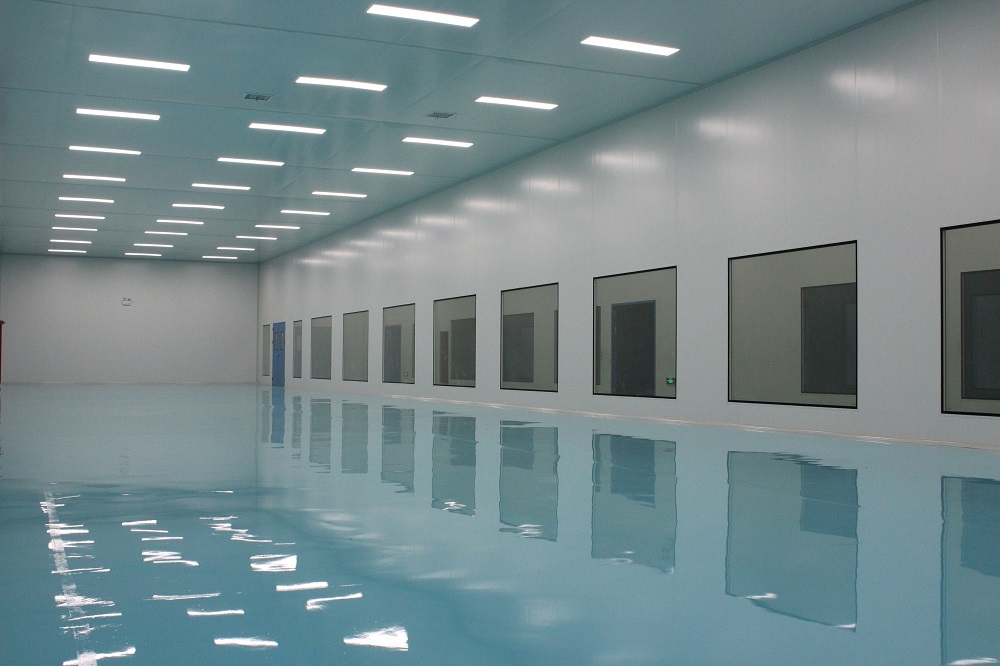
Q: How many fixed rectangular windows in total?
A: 10